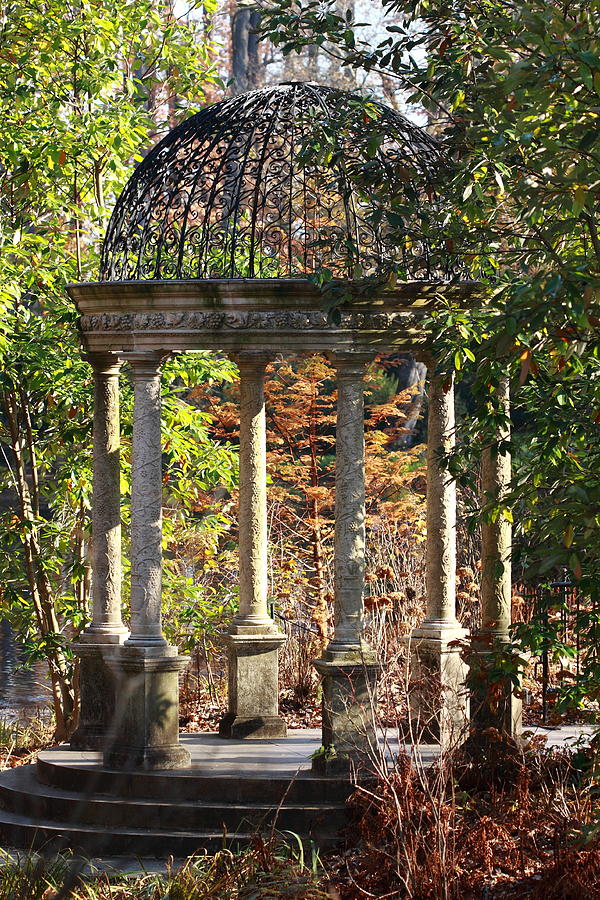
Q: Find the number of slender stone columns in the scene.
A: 6